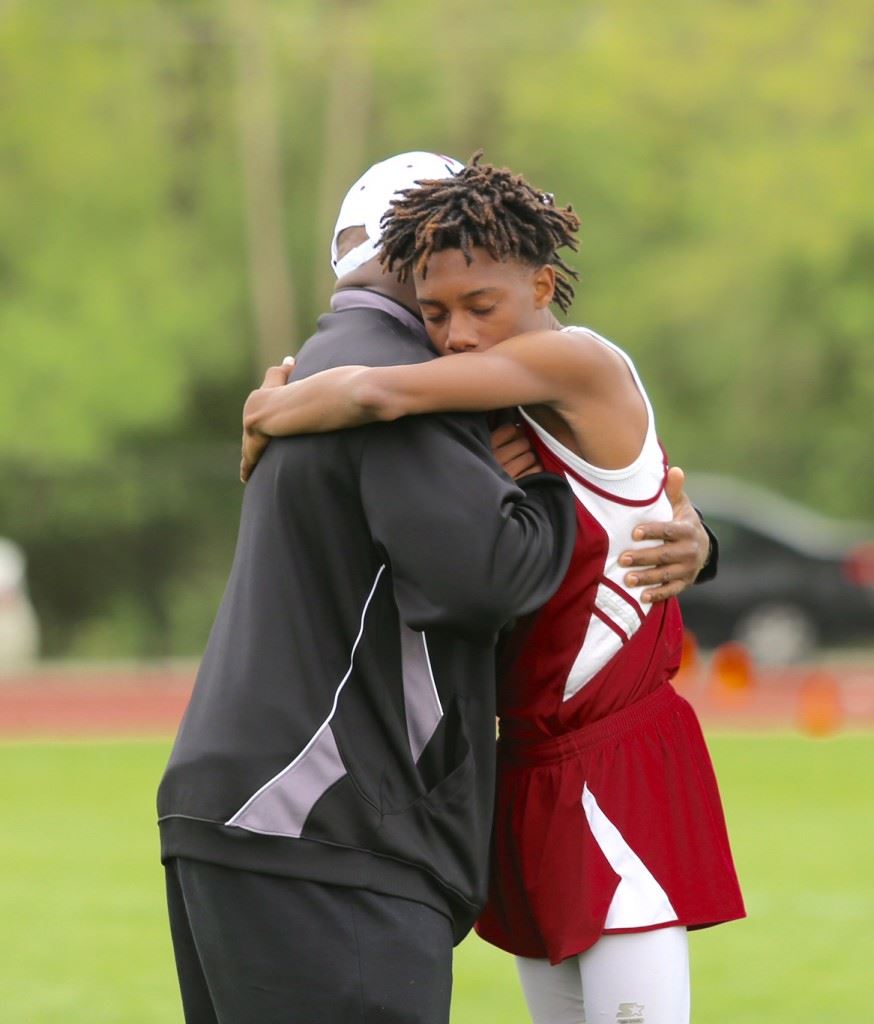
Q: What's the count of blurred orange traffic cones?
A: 3